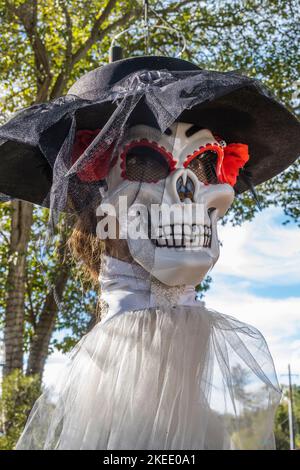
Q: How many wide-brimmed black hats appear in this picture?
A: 1